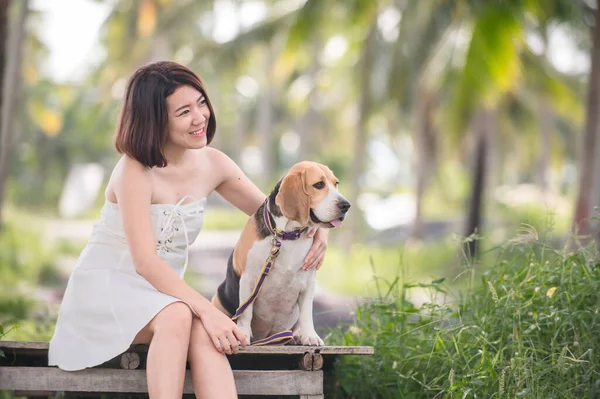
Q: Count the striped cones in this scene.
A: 0